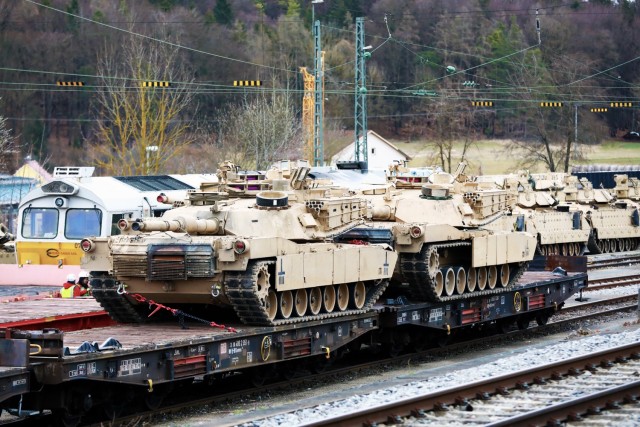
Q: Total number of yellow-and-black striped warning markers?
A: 7